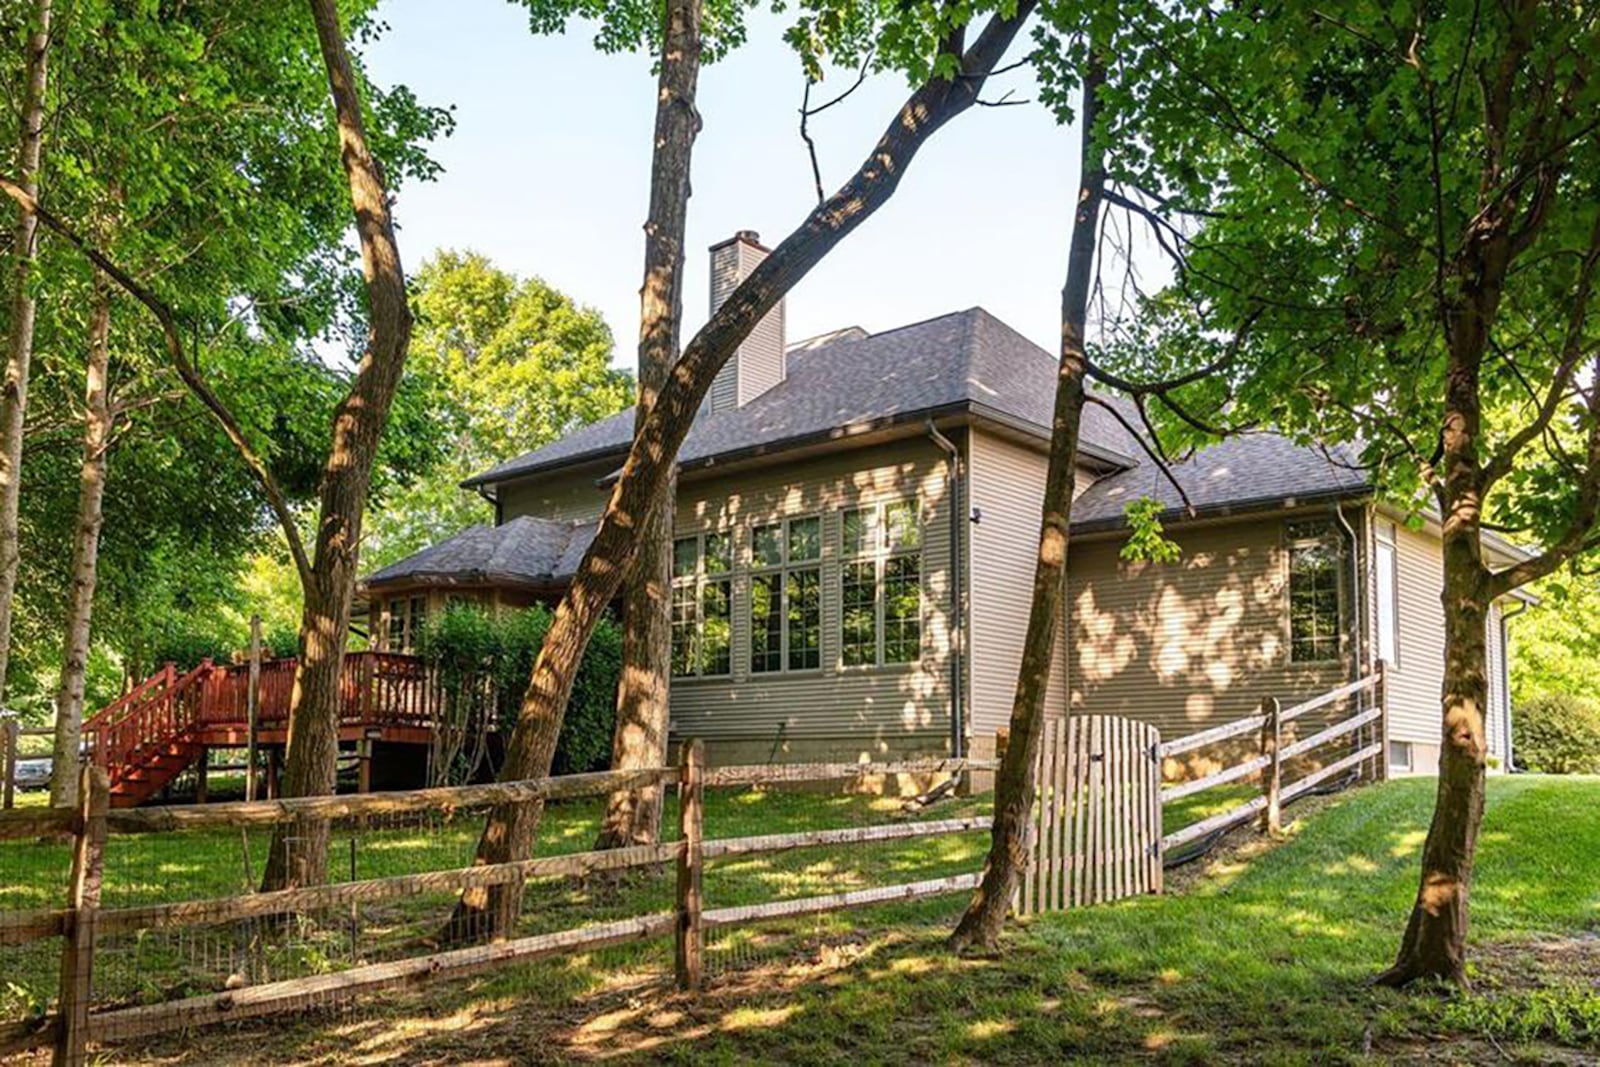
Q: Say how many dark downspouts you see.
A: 4